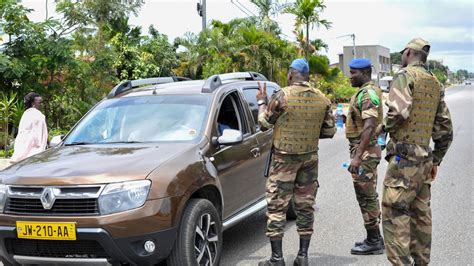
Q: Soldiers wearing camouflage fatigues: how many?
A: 3